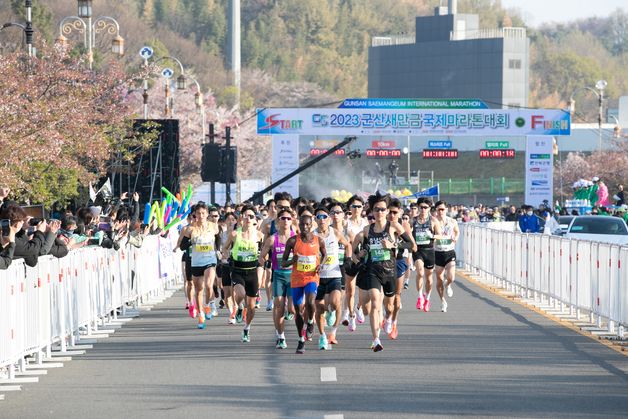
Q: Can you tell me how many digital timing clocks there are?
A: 4